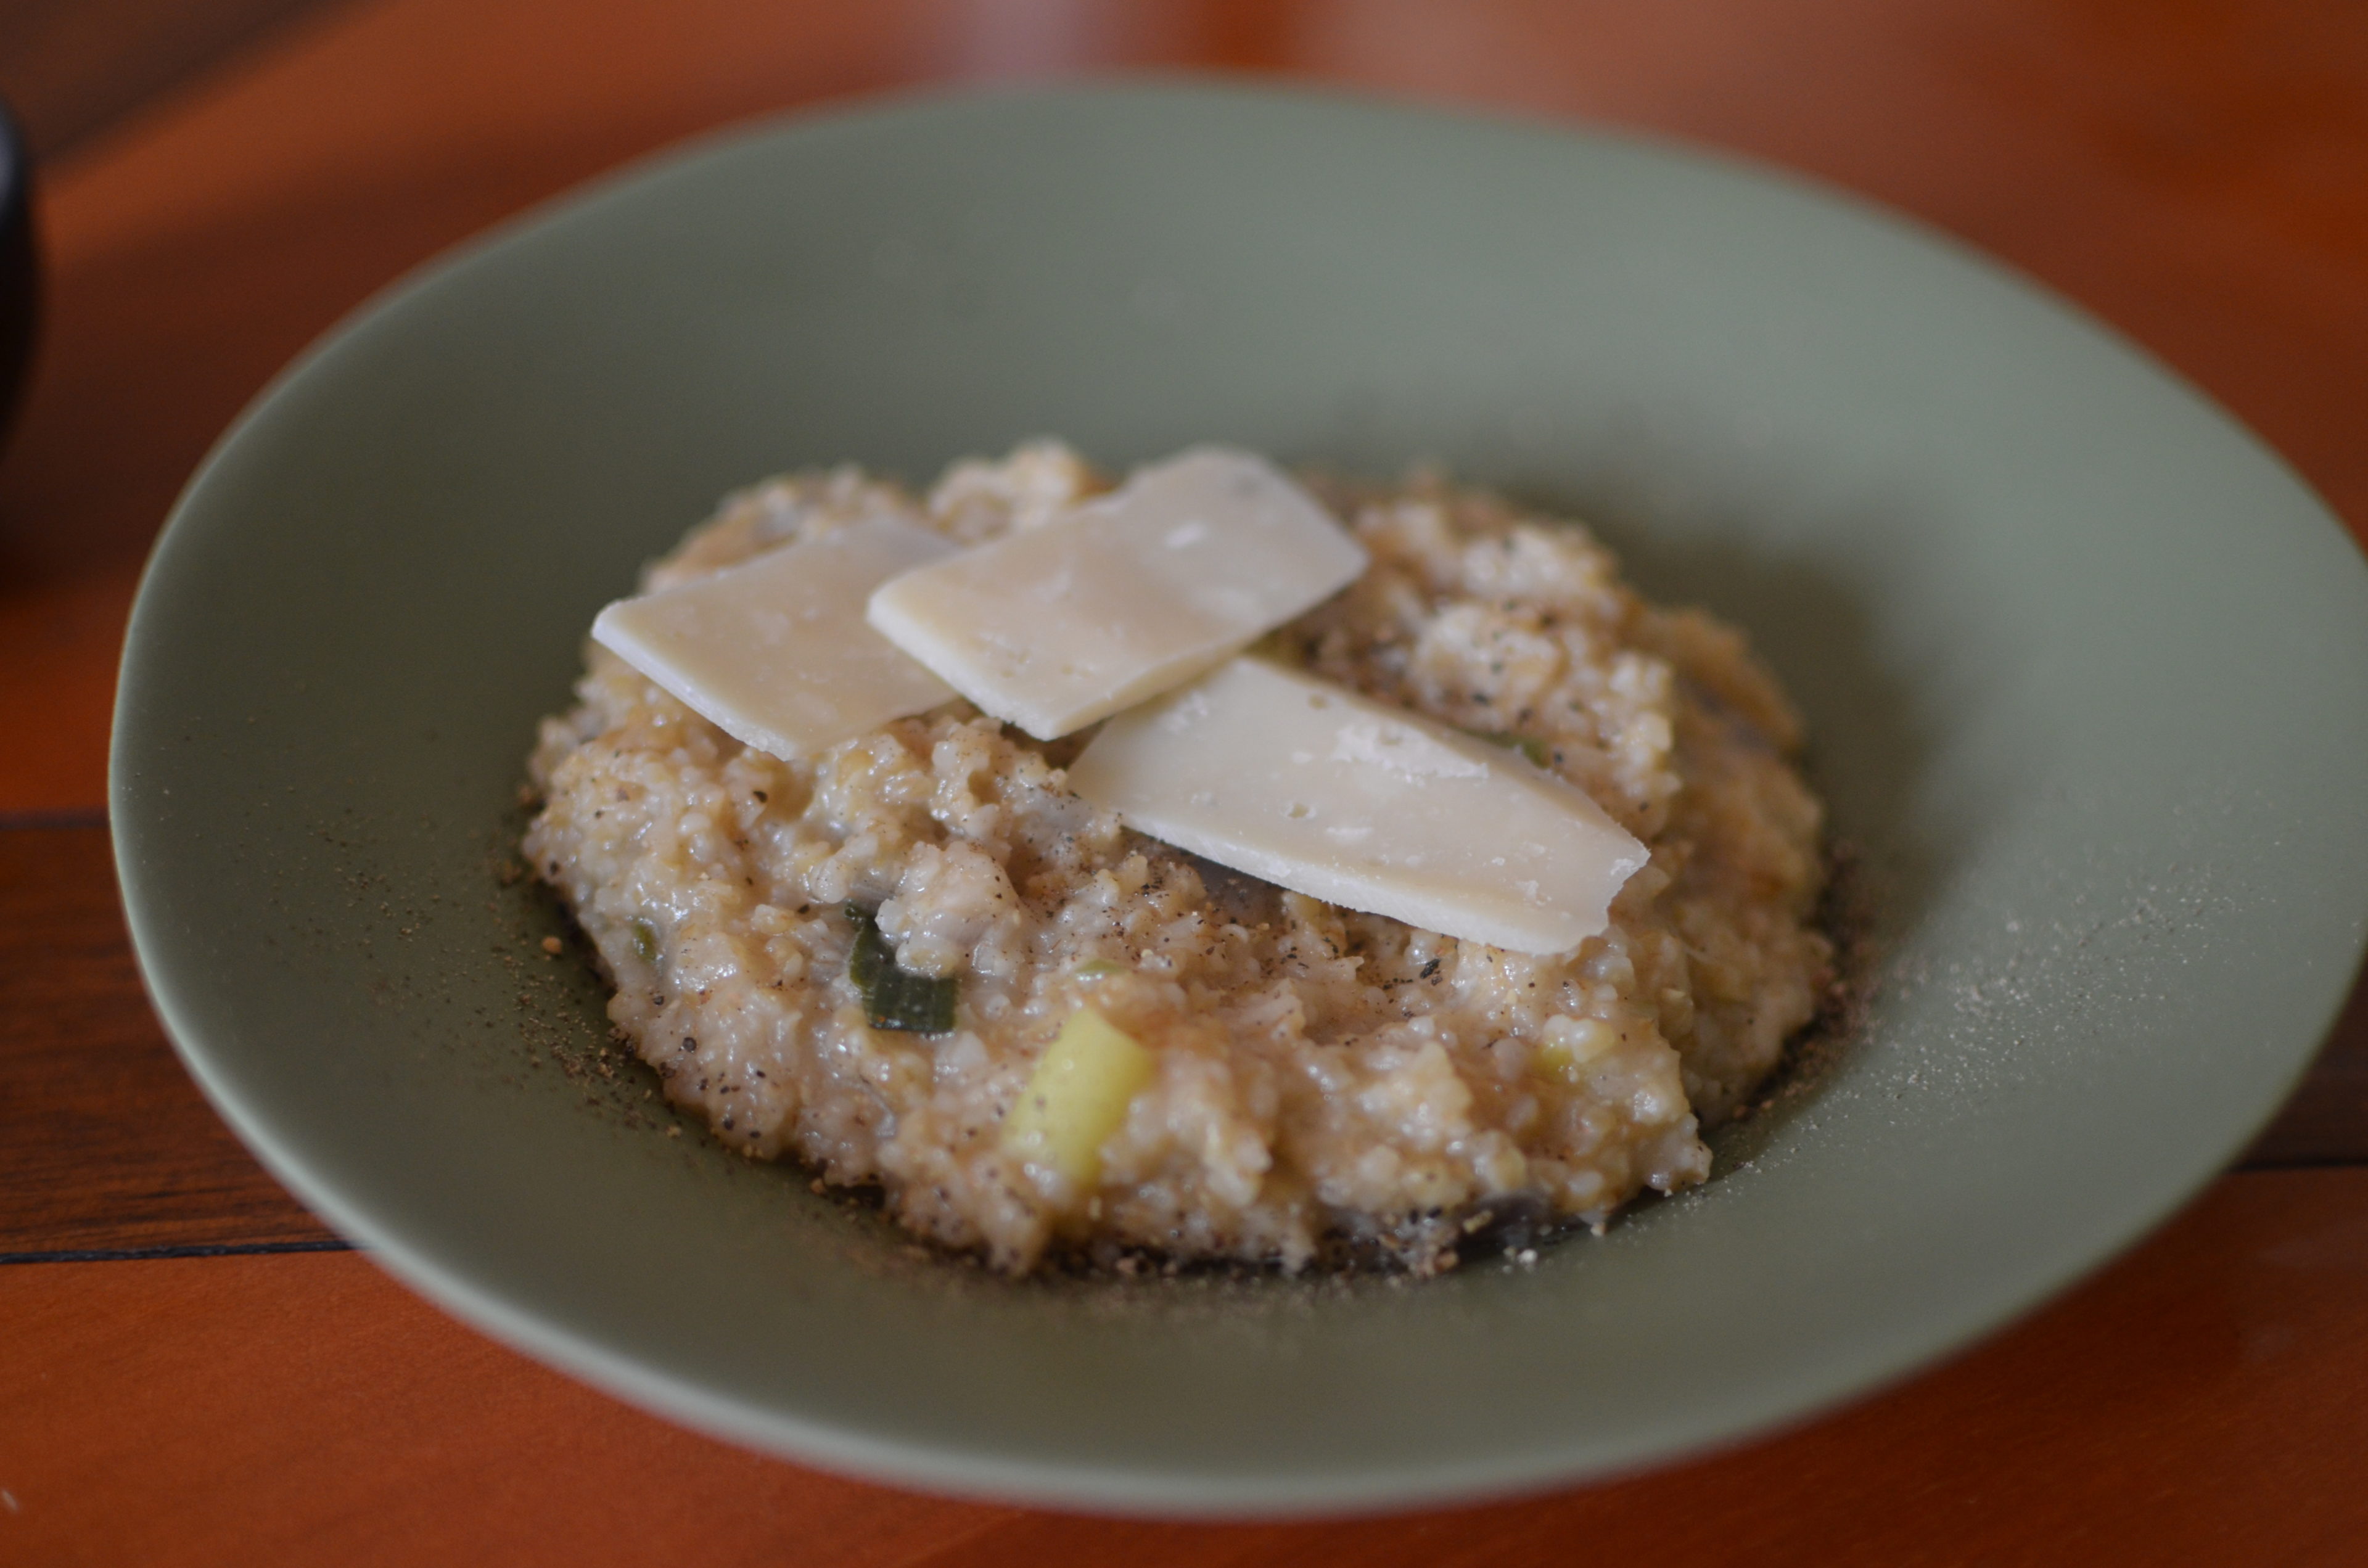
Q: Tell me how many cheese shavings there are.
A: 3